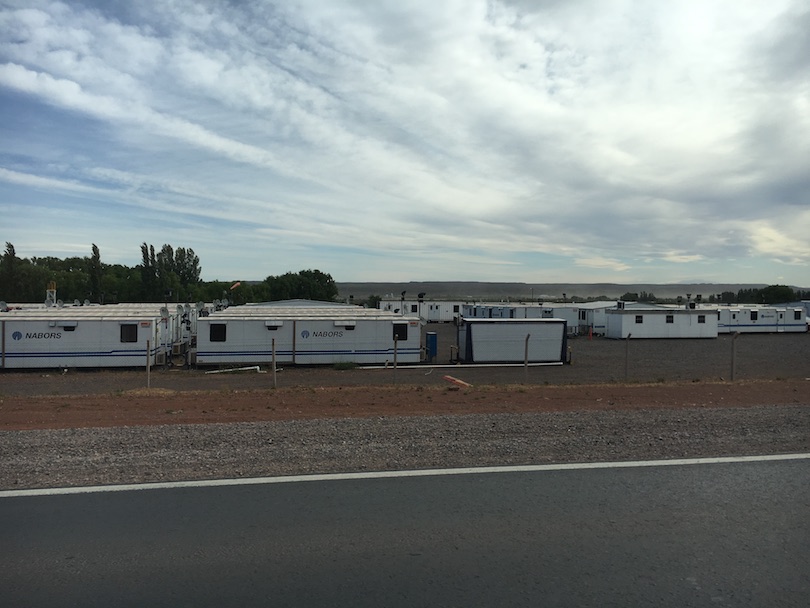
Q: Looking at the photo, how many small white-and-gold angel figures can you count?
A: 0